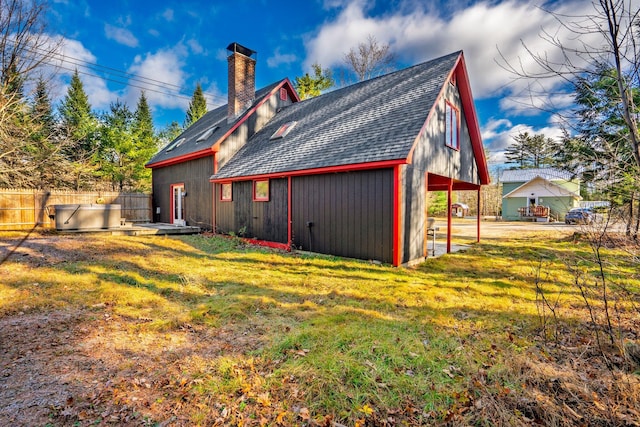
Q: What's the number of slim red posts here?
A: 2